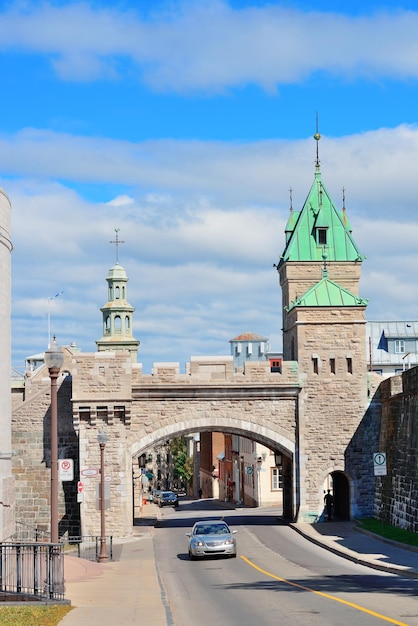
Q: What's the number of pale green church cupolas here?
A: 1